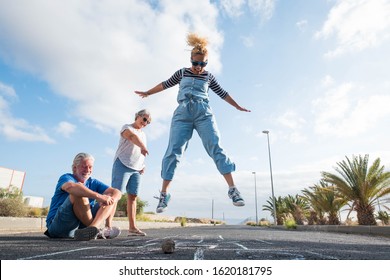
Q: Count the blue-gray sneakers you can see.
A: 2